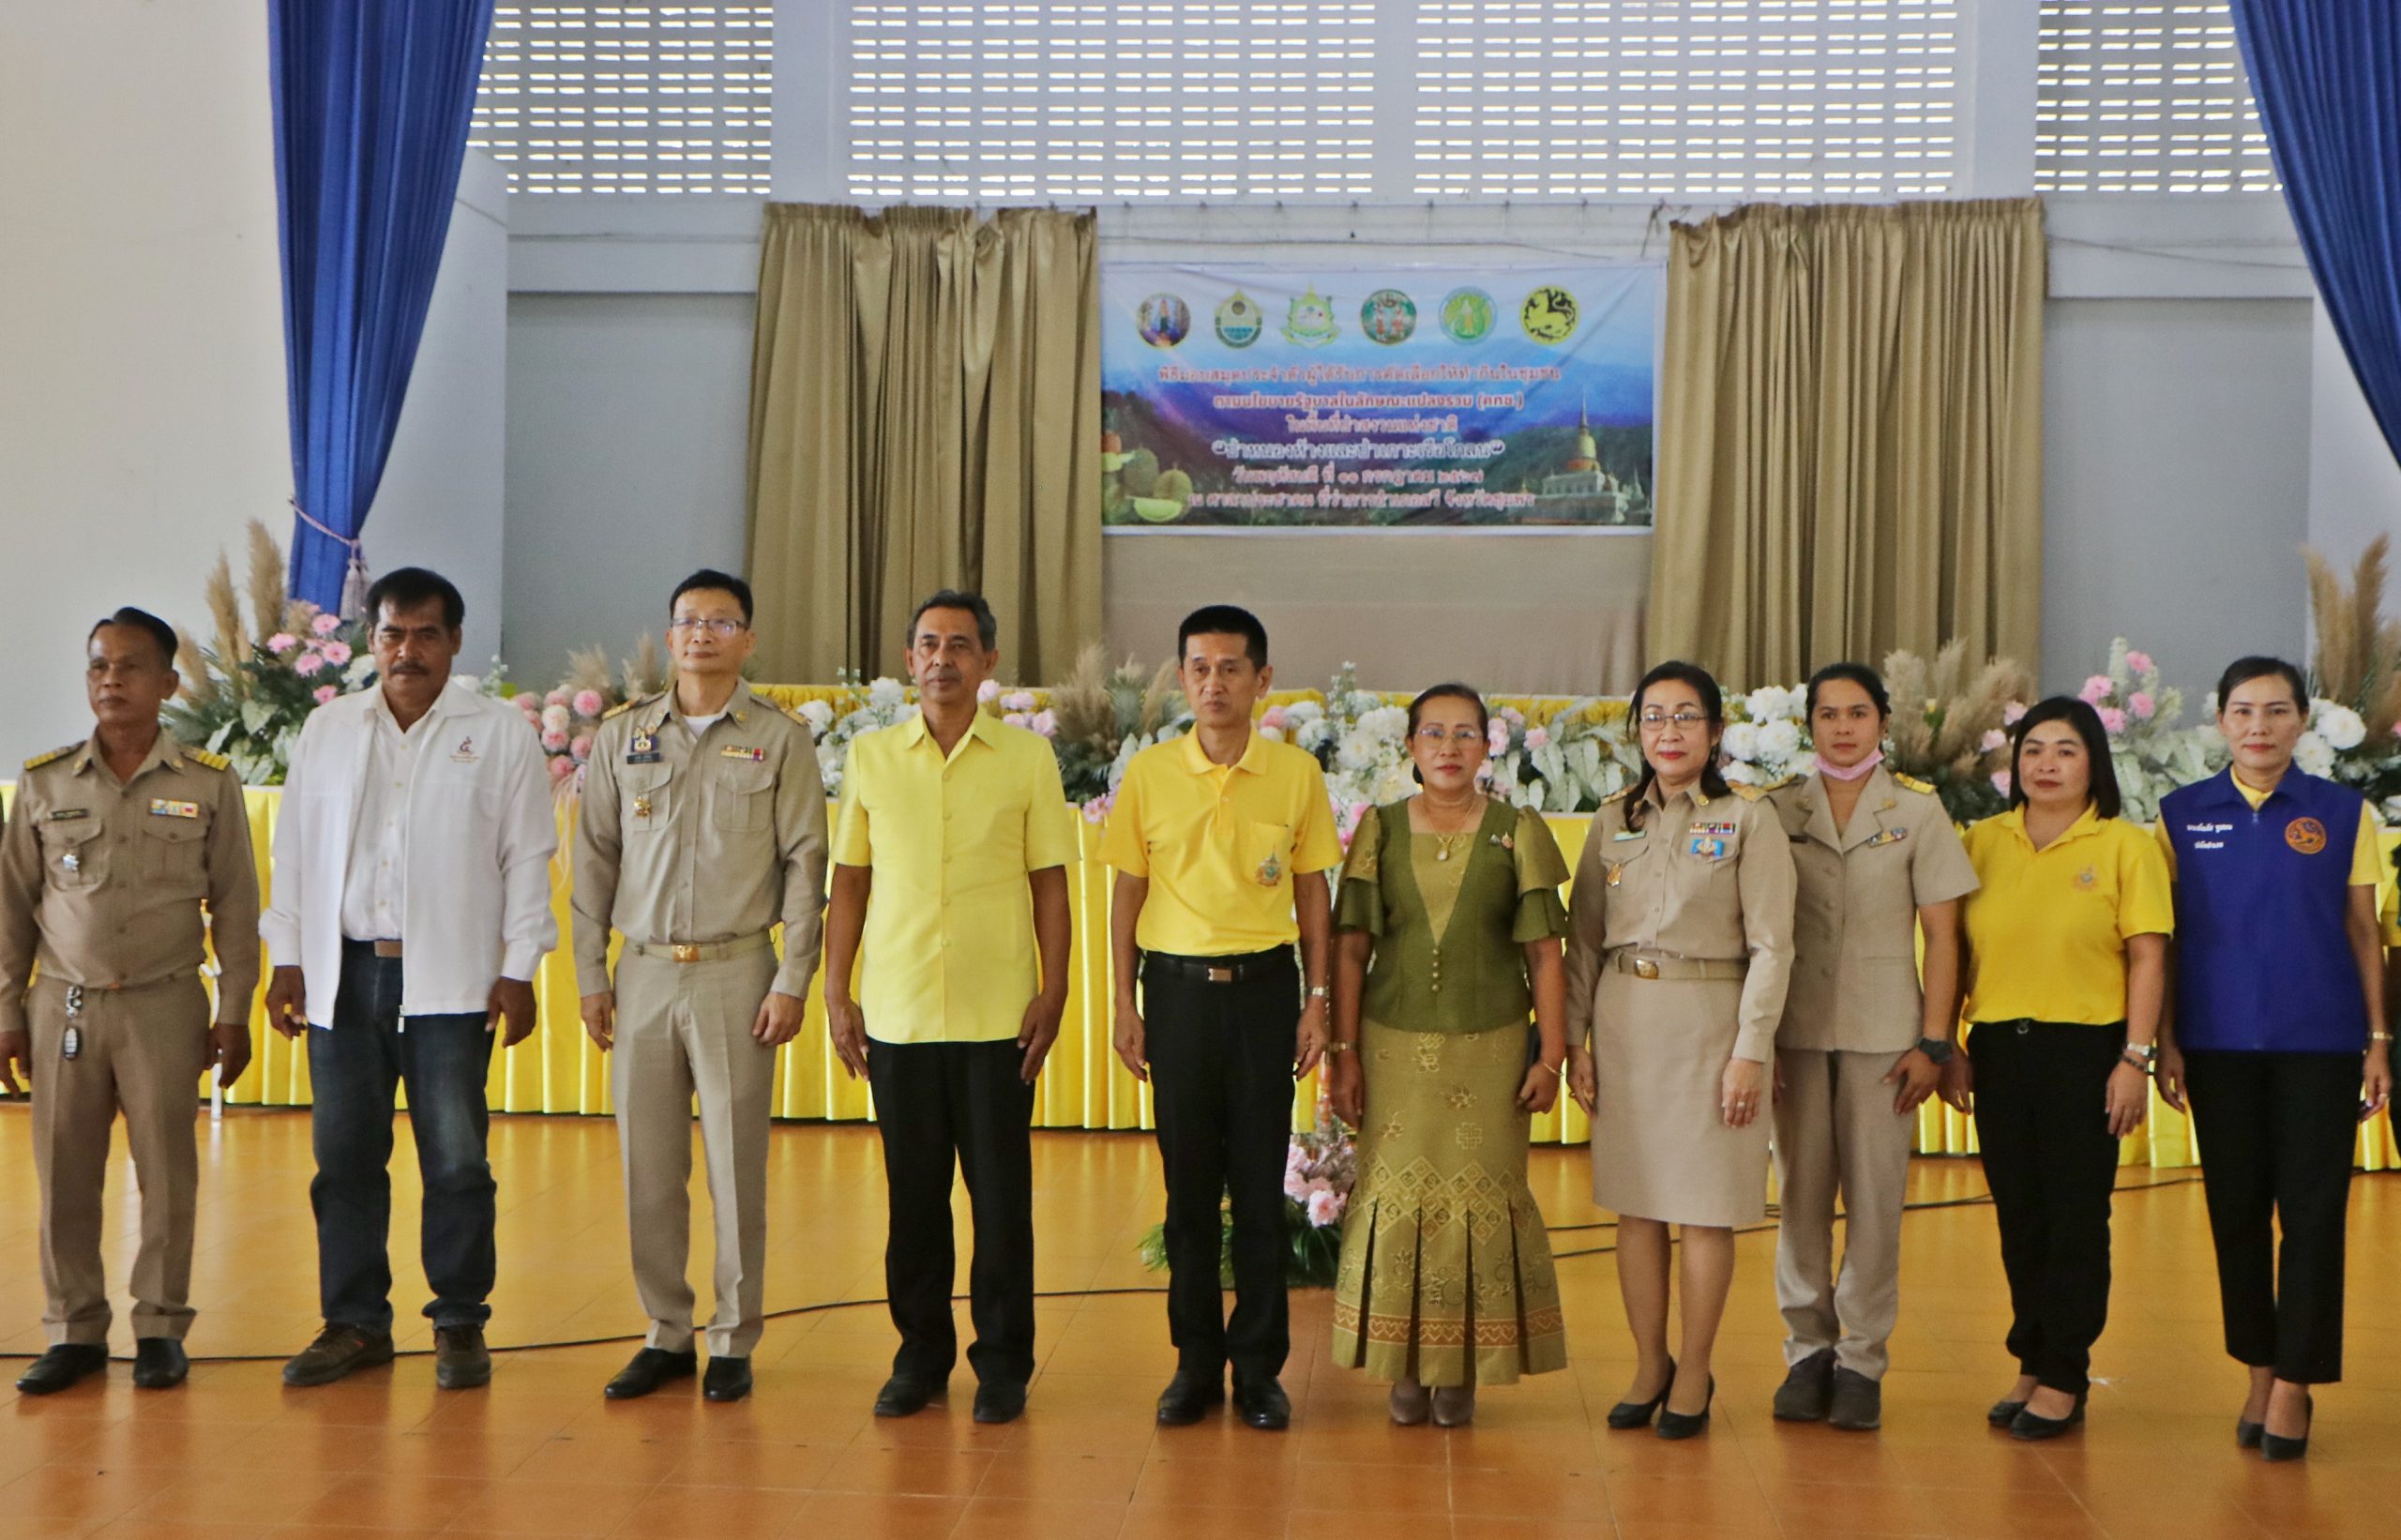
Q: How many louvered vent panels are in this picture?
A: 4